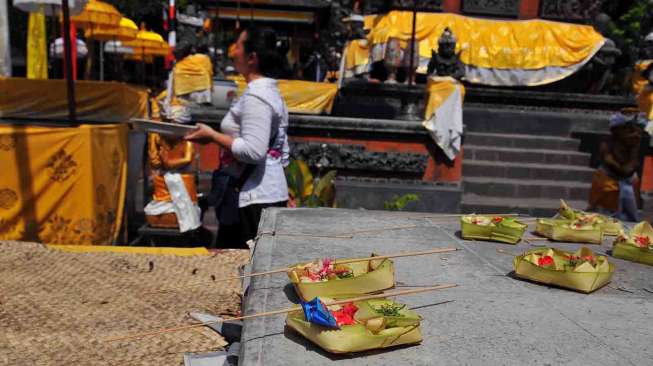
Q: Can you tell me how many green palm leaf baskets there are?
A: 7